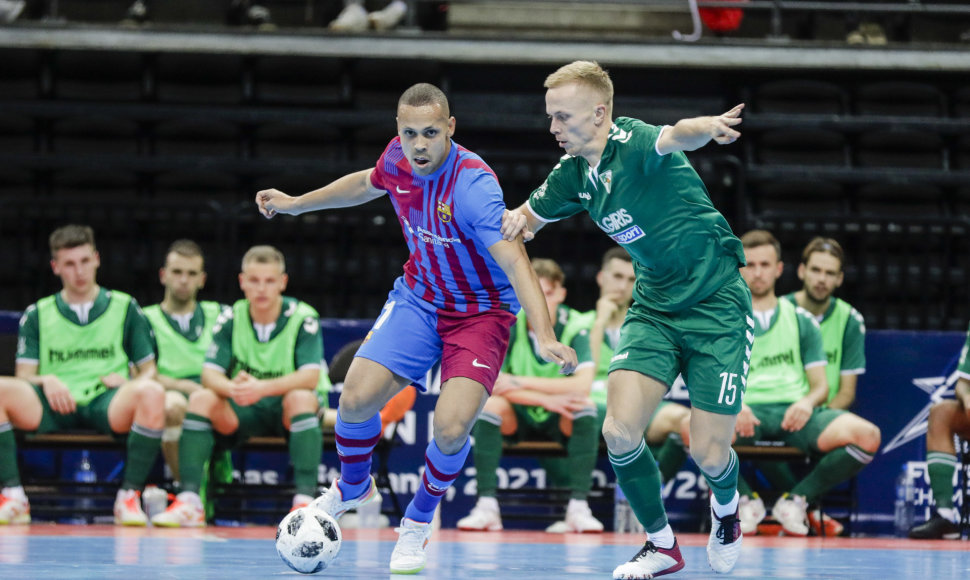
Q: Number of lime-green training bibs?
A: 7